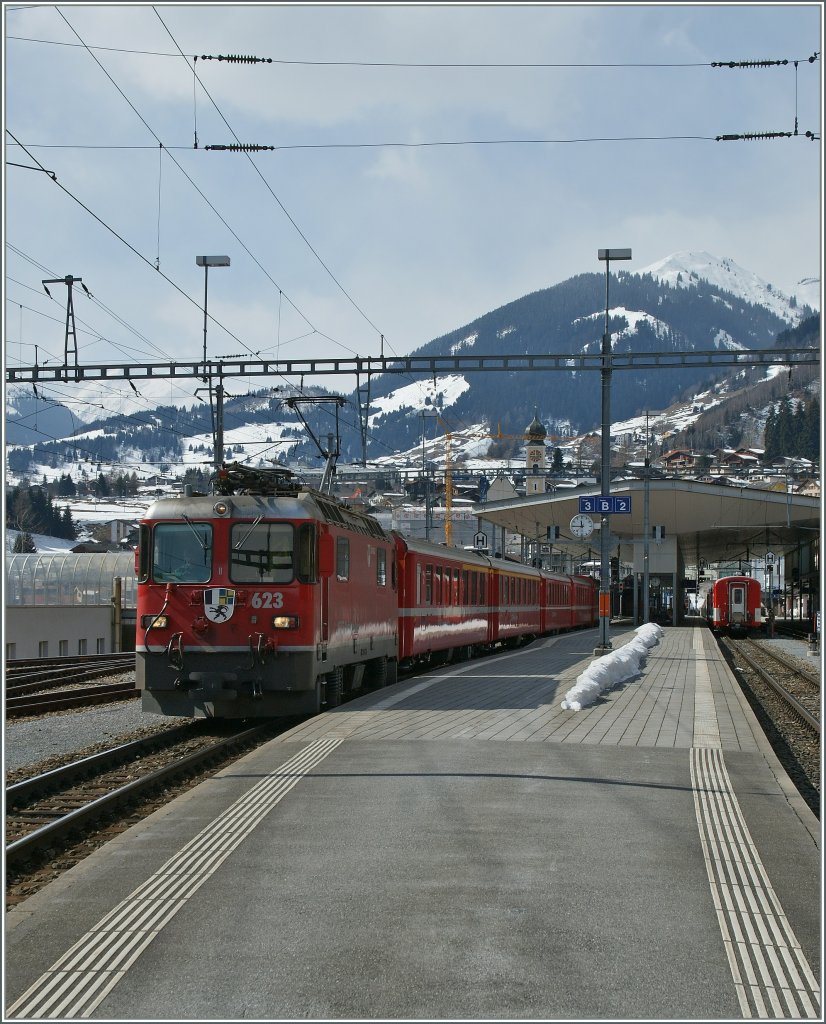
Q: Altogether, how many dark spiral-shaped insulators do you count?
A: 4